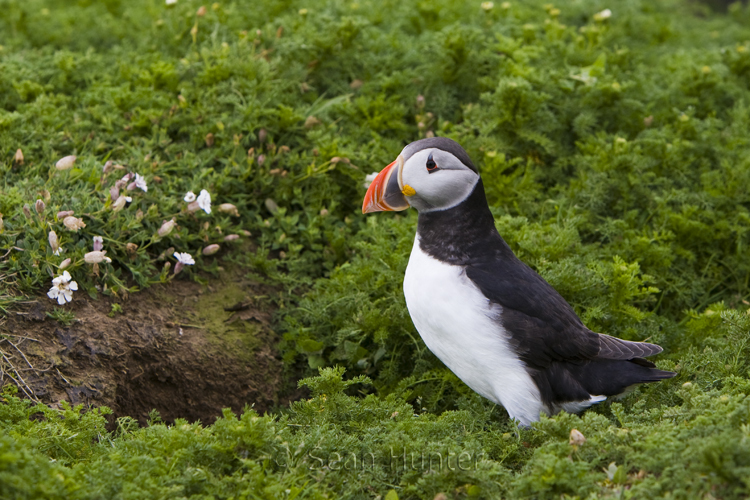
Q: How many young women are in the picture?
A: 0